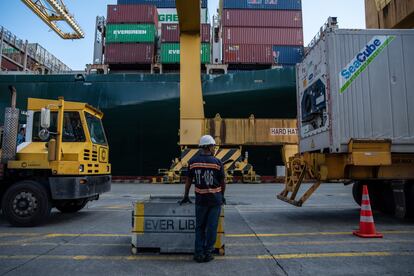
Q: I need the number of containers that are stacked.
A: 12